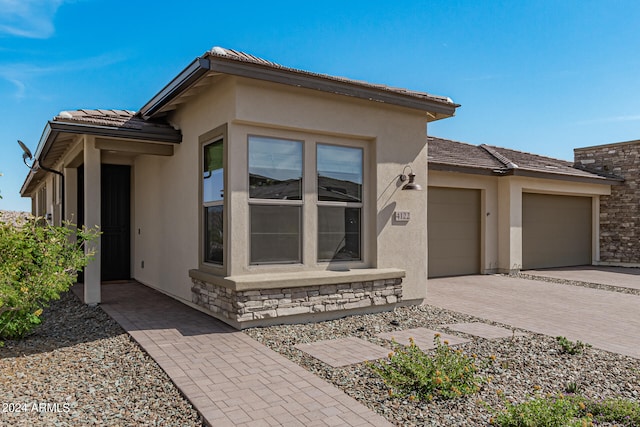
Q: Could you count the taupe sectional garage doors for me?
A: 2